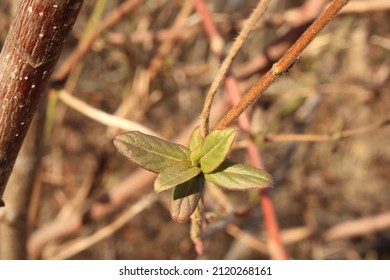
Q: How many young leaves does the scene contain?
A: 6